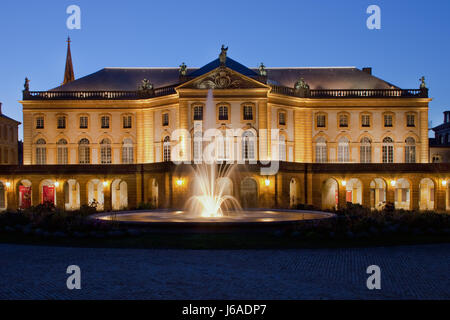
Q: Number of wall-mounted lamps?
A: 8